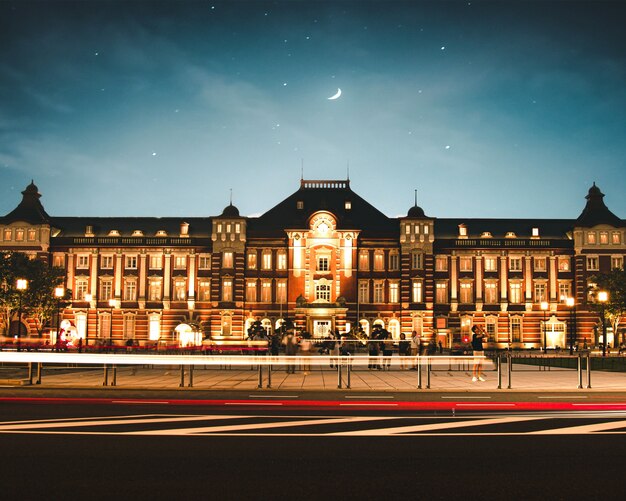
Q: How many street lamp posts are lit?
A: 7